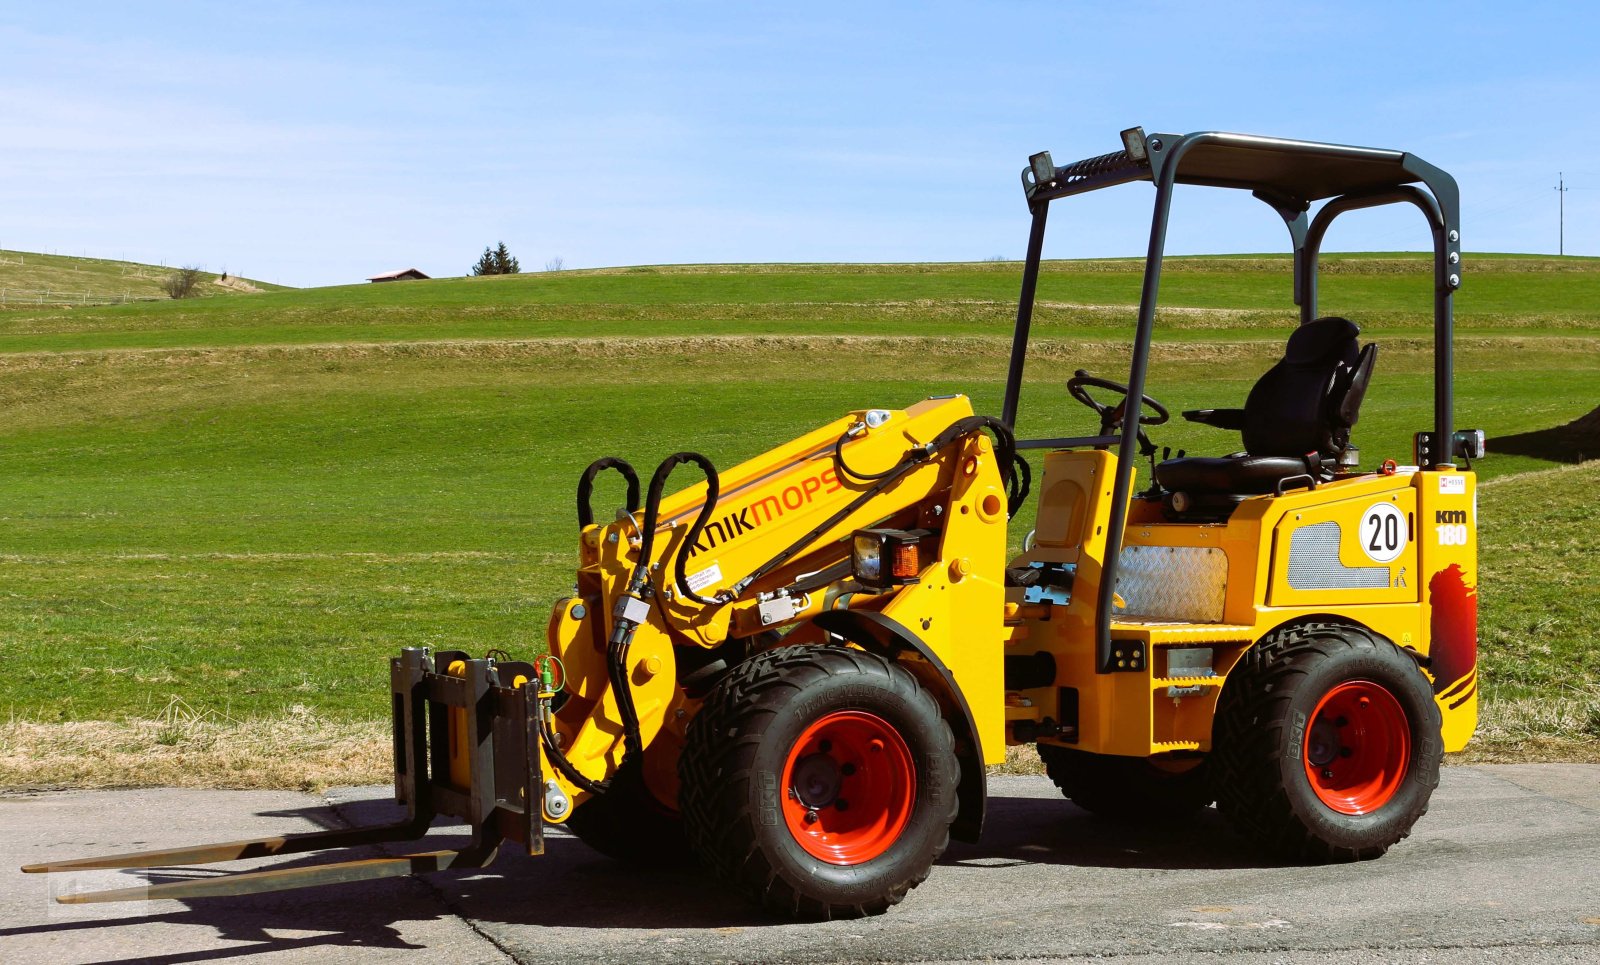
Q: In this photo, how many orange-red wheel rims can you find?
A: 2